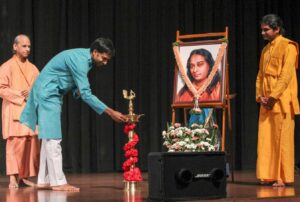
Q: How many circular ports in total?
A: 2